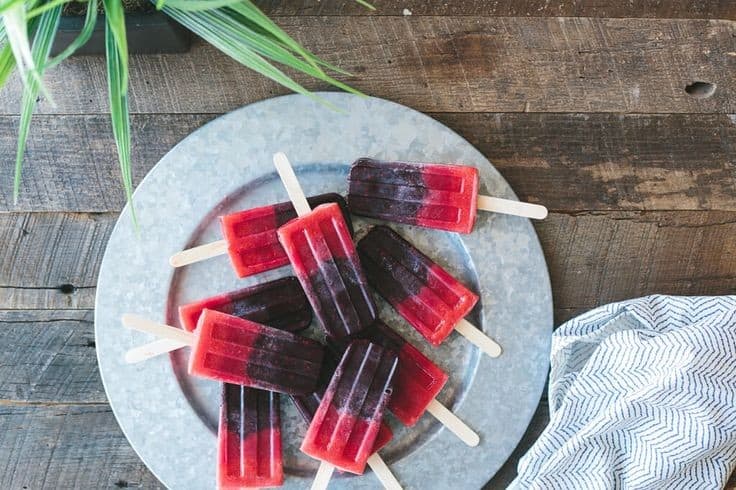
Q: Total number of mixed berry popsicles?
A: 10